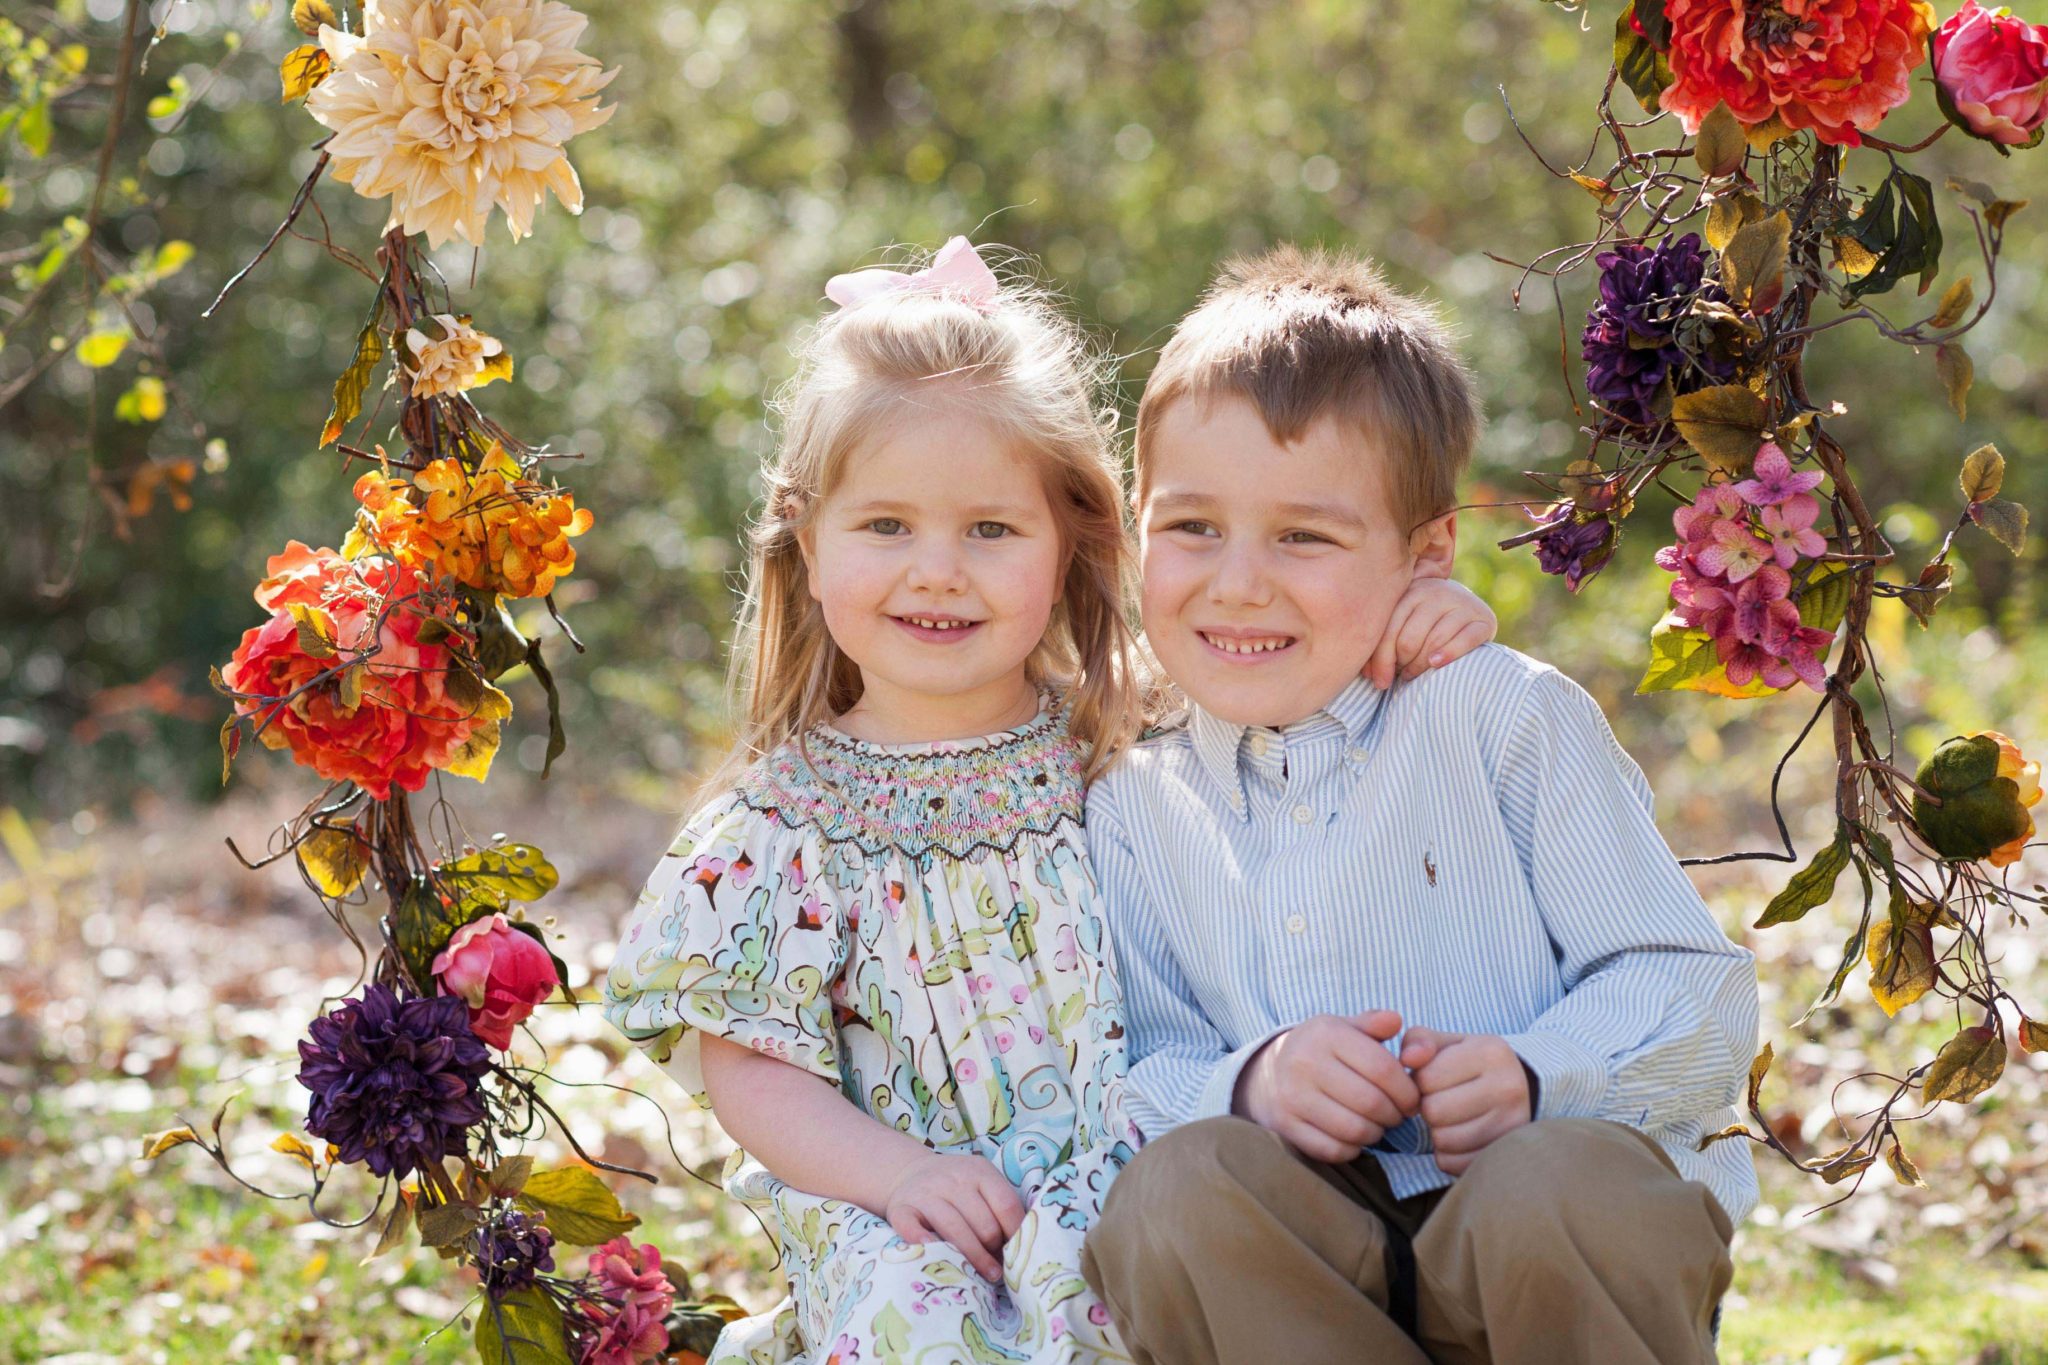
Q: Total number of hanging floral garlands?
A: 2